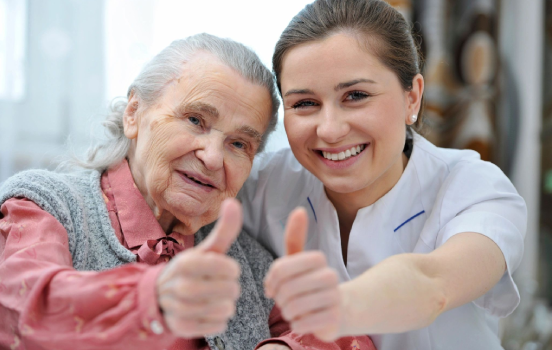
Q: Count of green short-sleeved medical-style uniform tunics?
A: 0